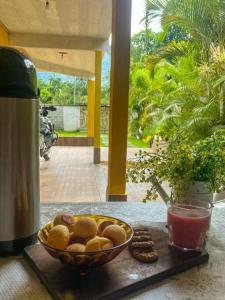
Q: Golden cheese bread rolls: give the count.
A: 7